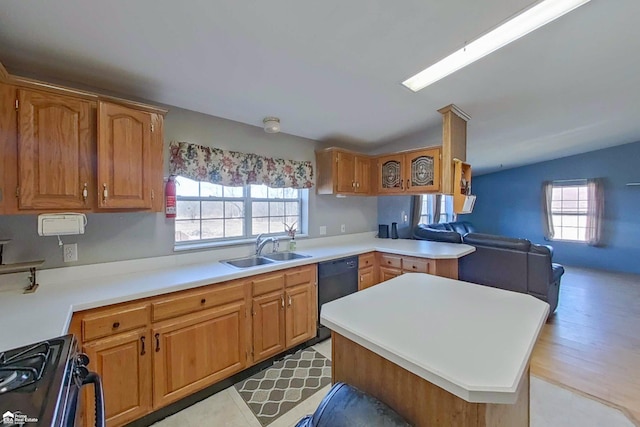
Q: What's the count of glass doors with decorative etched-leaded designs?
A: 2